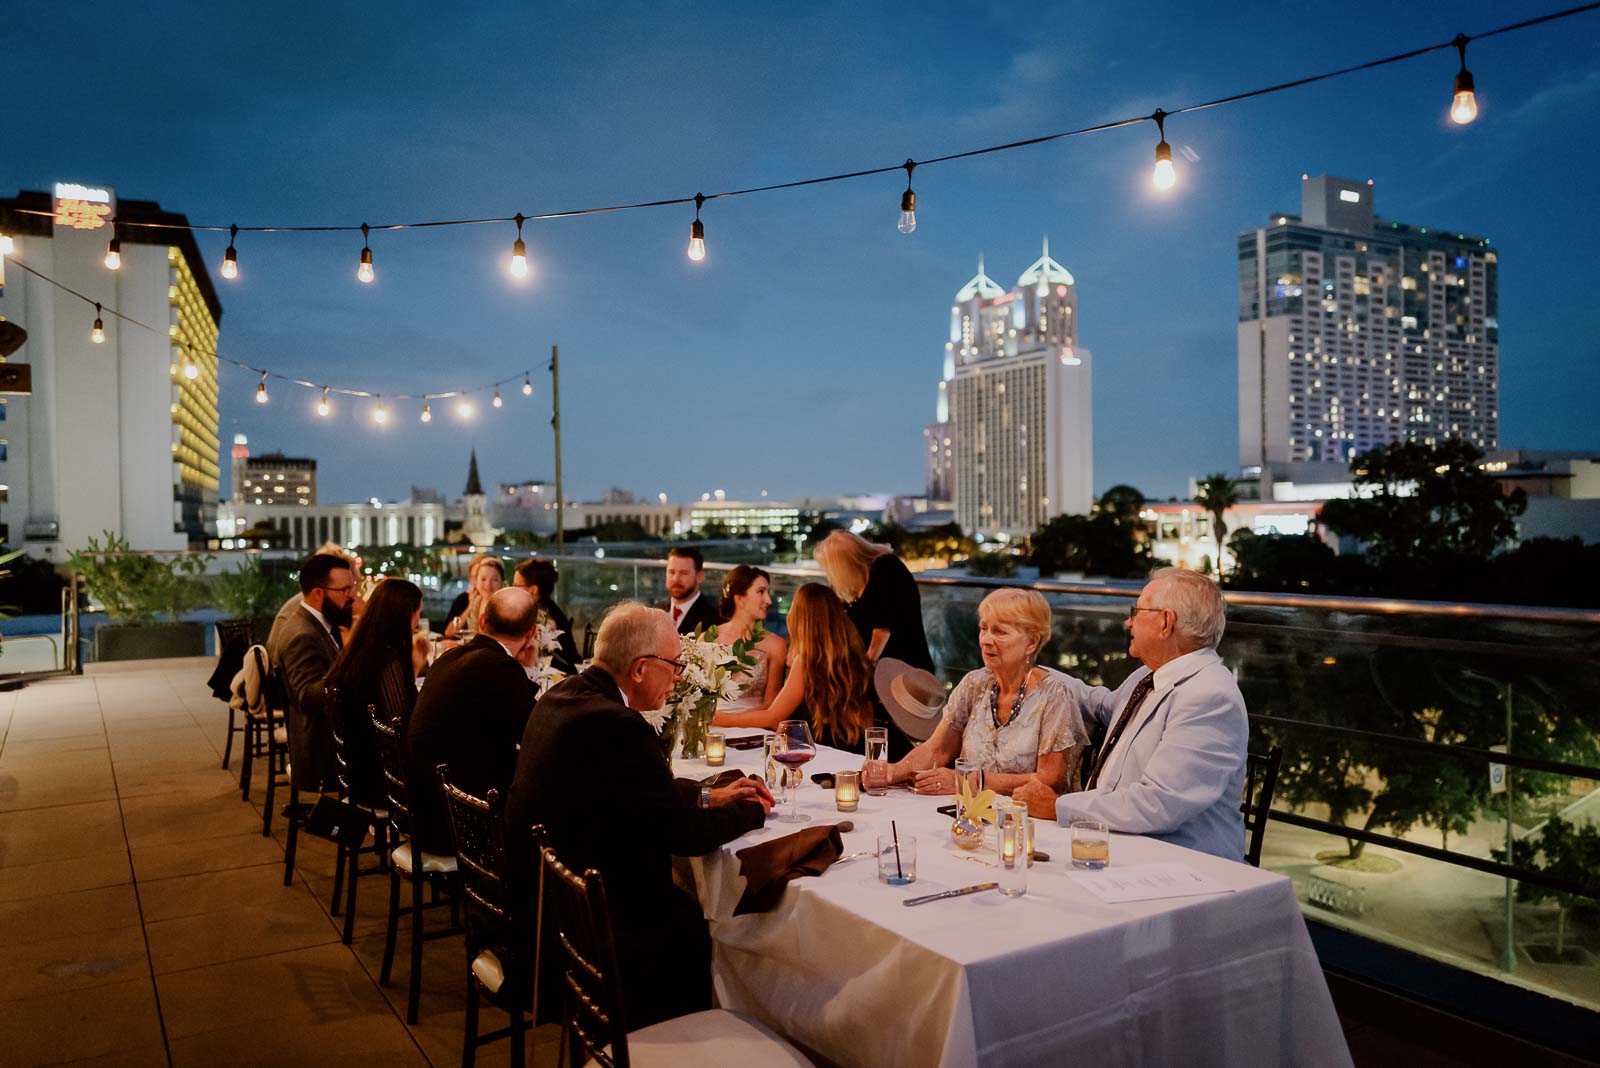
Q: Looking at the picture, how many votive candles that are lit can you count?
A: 3